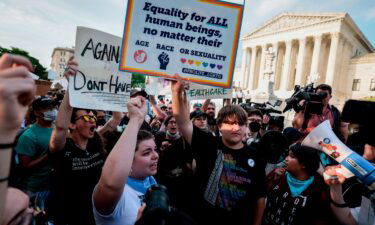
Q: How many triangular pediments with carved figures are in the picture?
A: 1